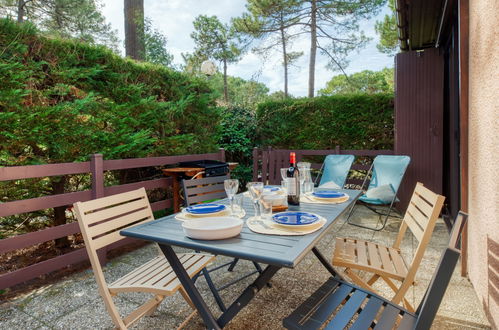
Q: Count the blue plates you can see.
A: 4